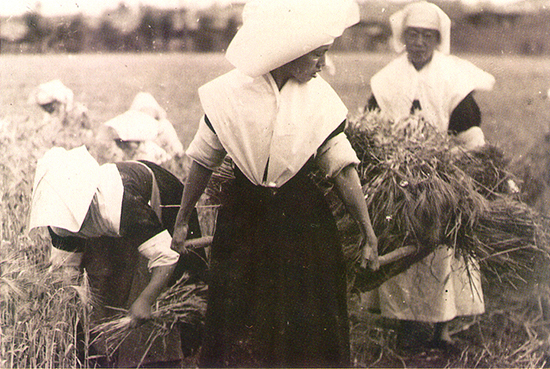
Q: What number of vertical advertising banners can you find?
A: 0